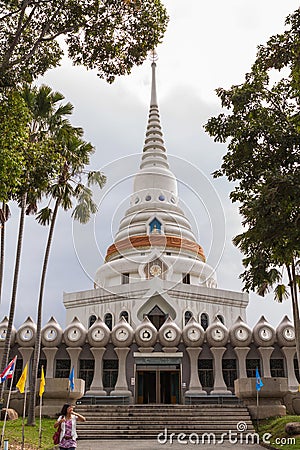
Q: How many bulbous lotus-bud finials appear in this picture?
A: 13